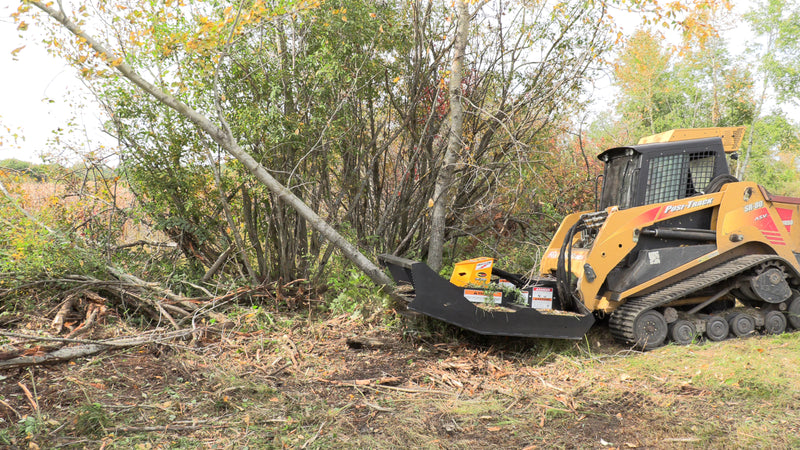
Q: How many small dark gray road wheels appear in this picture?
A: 4